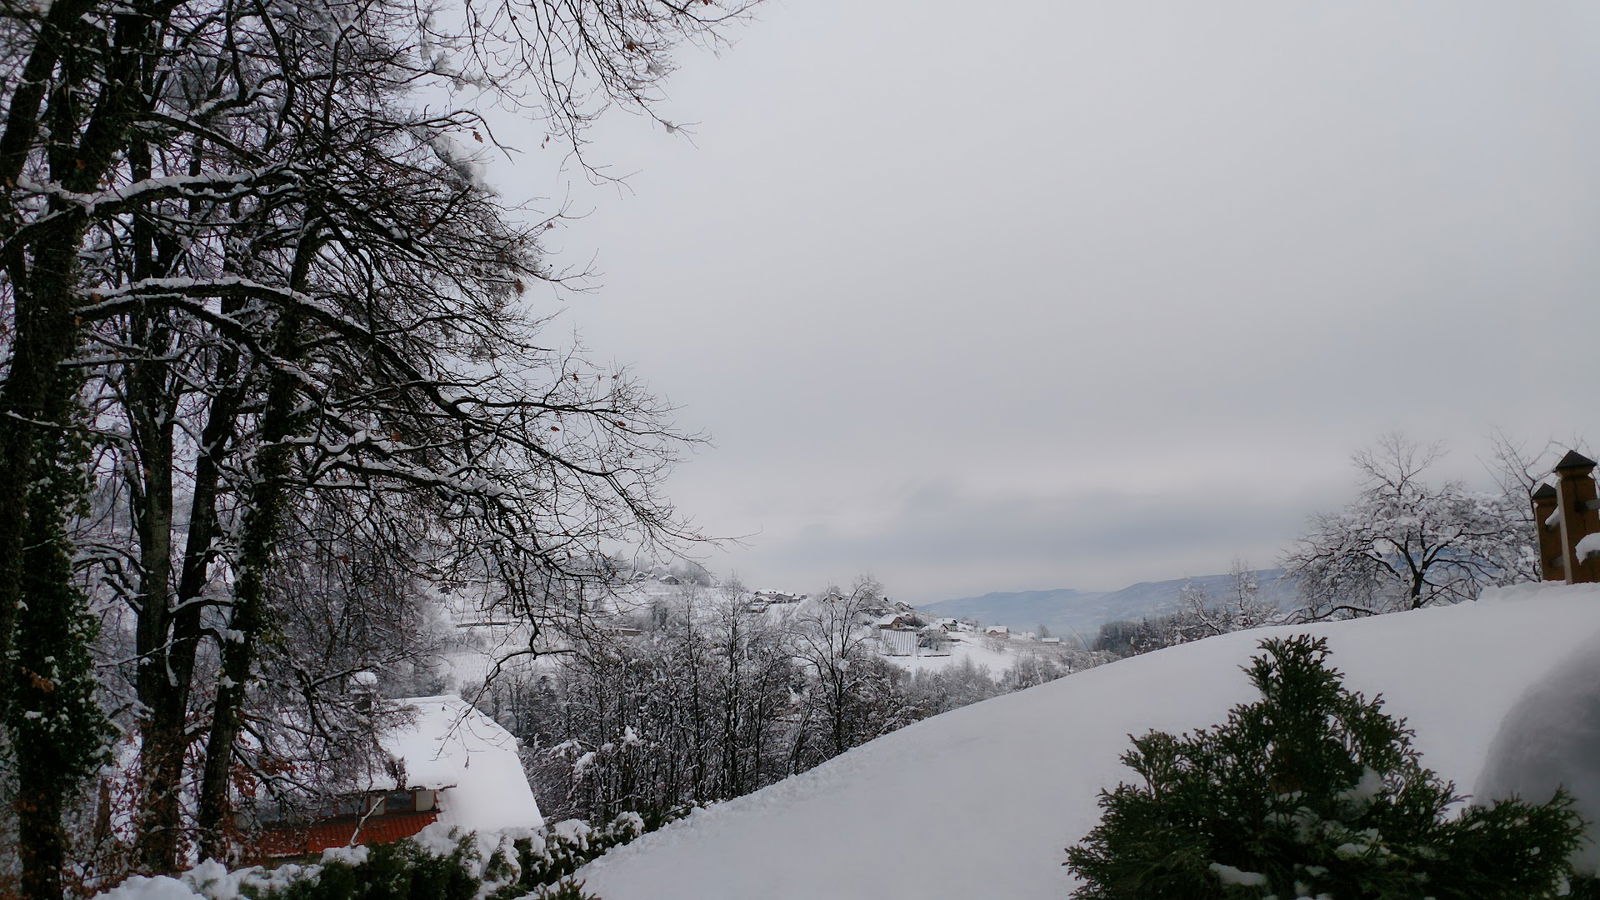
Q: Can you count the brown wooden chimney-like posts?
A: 2